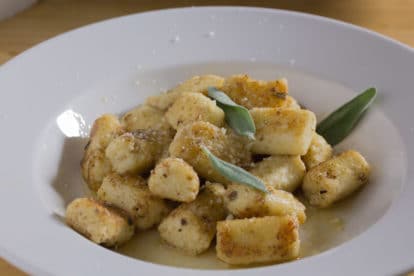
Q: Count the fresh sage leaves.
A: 3